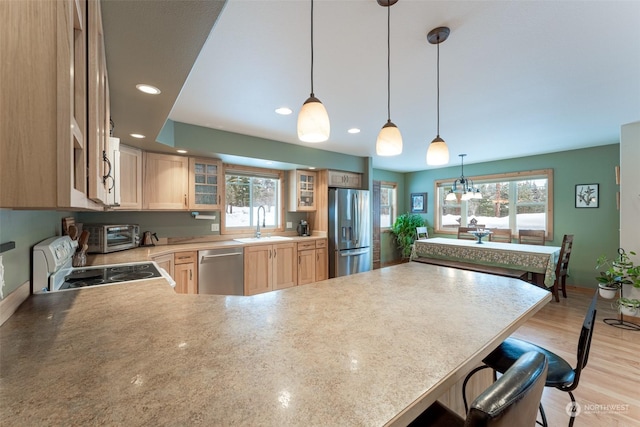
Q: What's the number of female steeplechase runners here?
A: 0